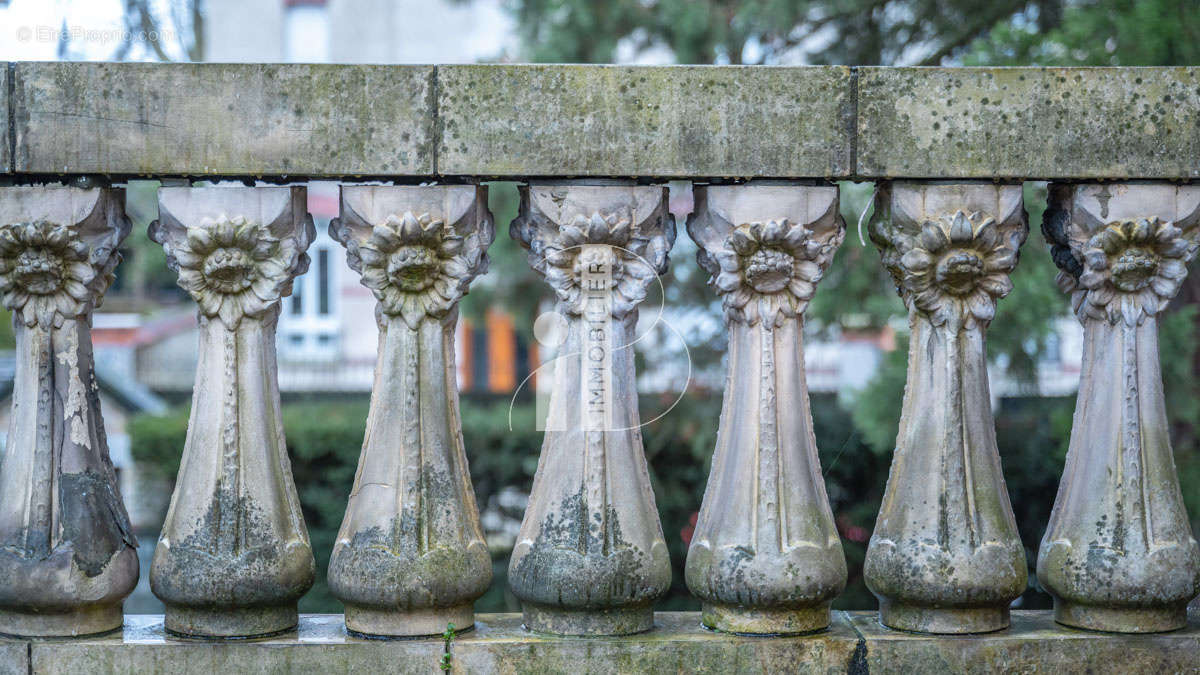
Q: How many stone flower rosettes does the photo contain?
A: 7